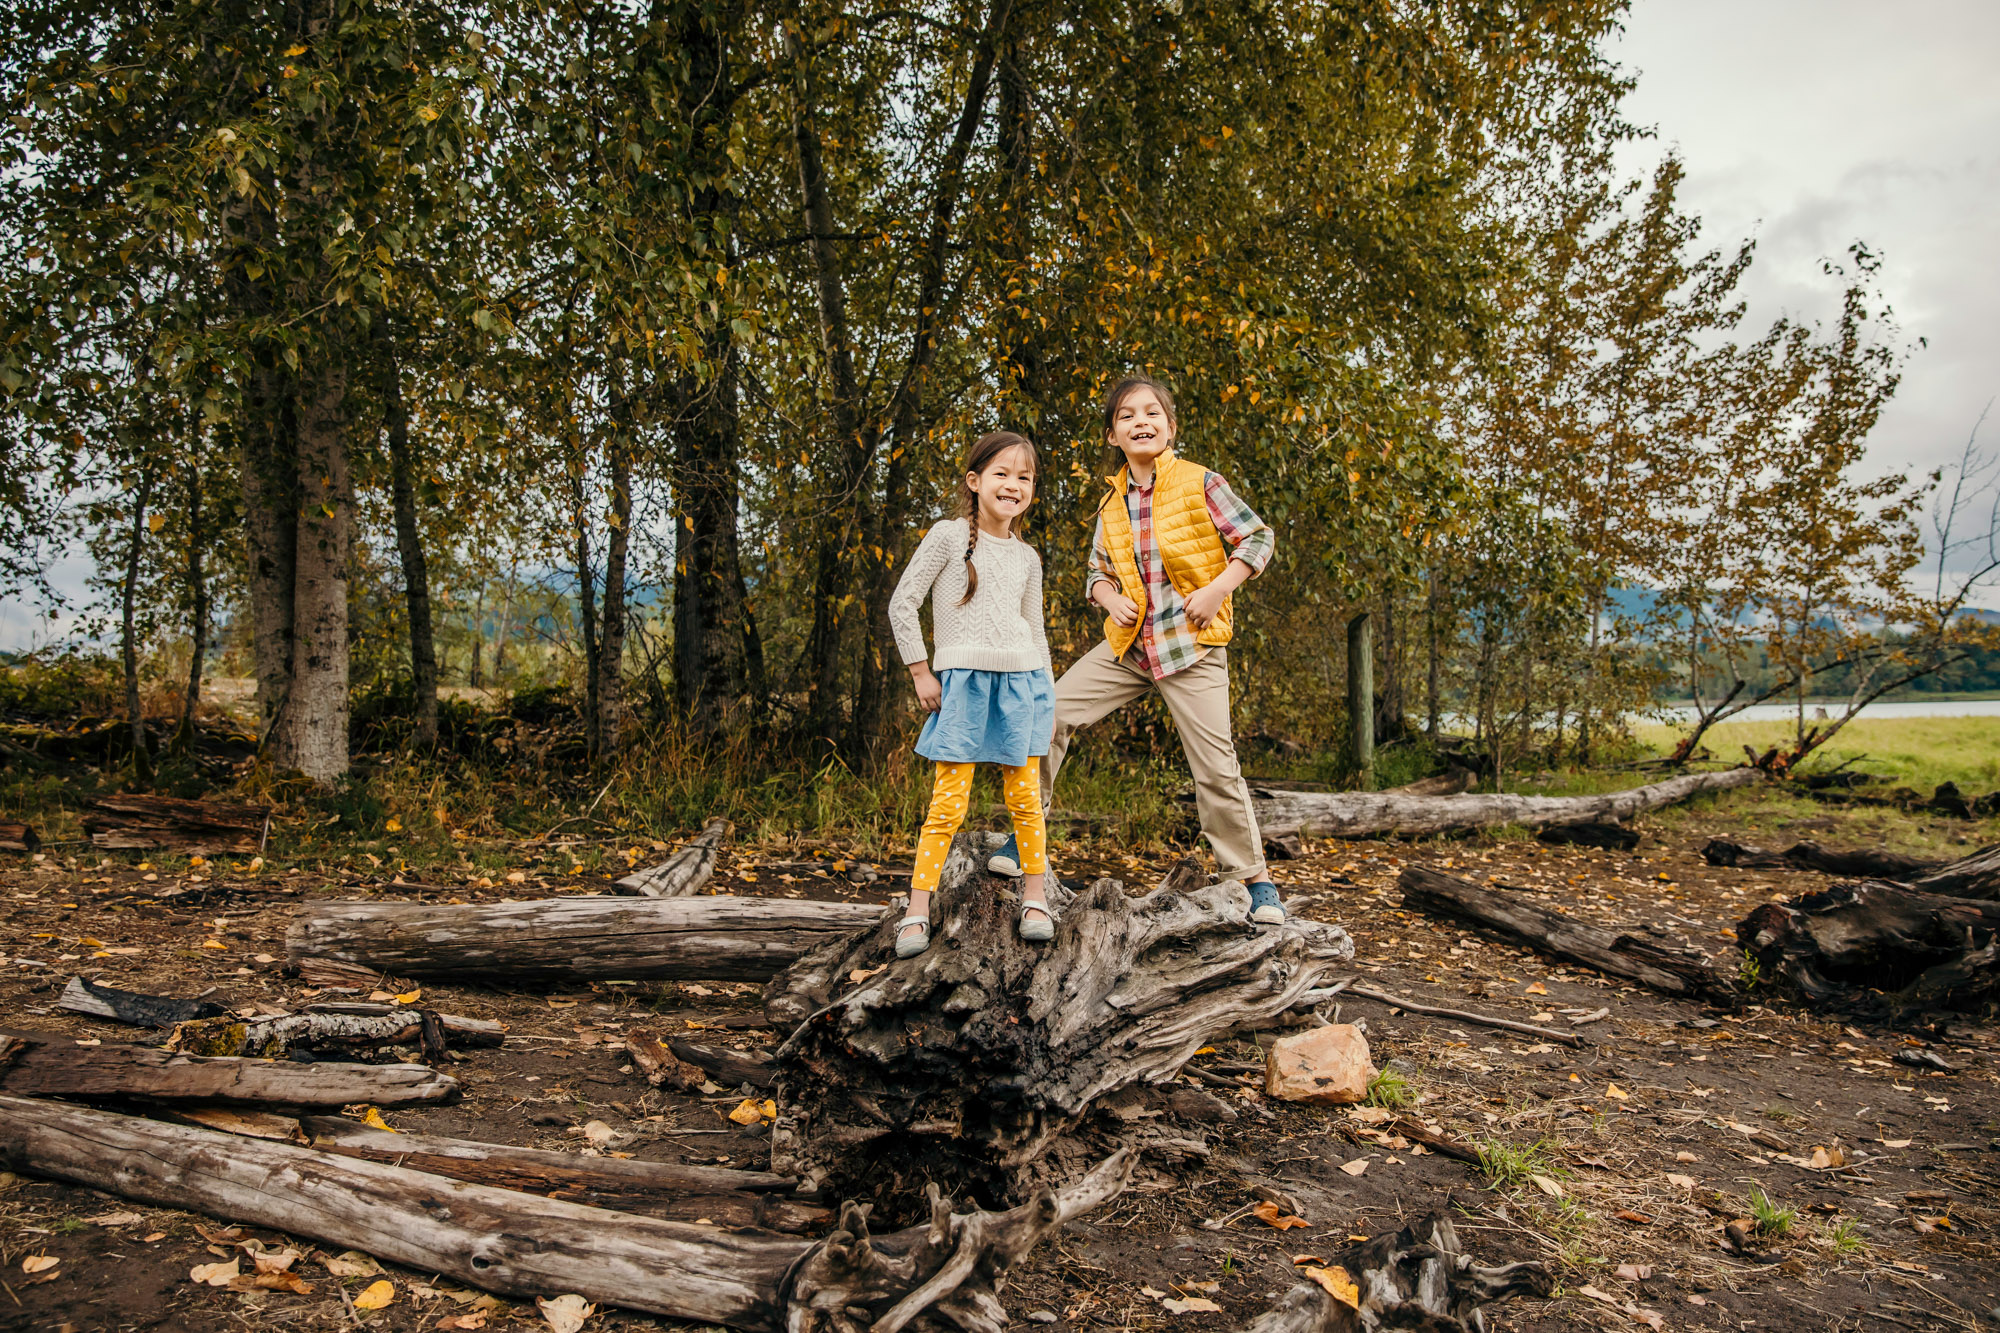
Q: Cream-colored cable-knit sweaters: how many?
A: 1